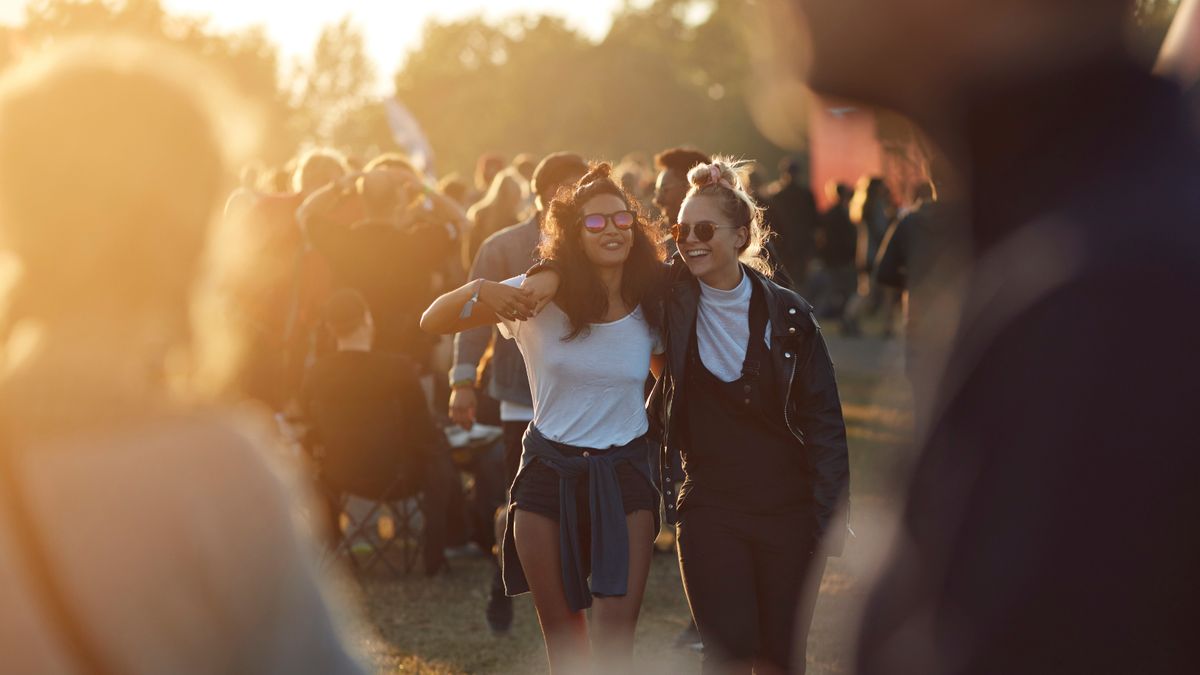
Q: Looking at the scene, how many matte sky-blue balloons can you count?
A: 0